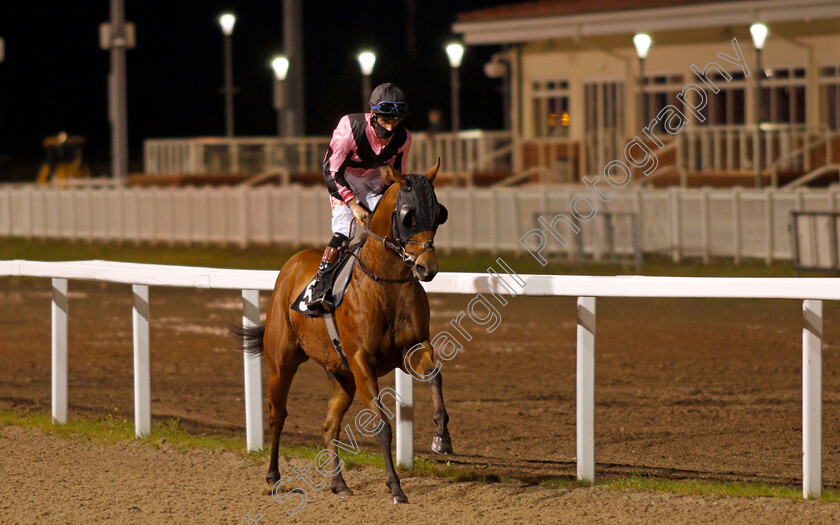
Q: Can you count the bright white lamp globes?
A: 6